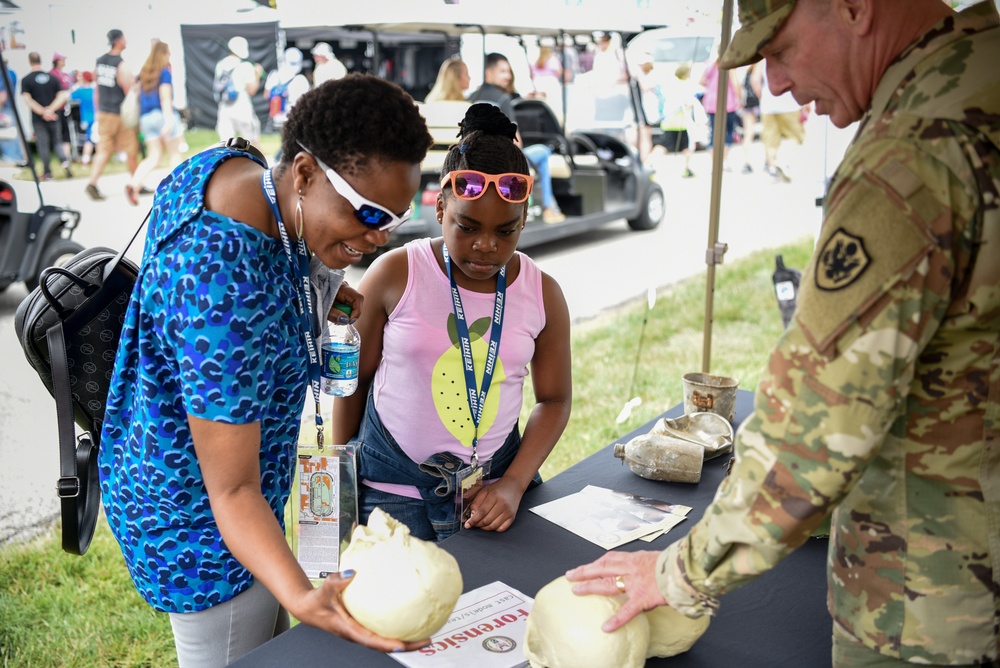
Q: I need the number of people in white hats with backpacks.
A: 2